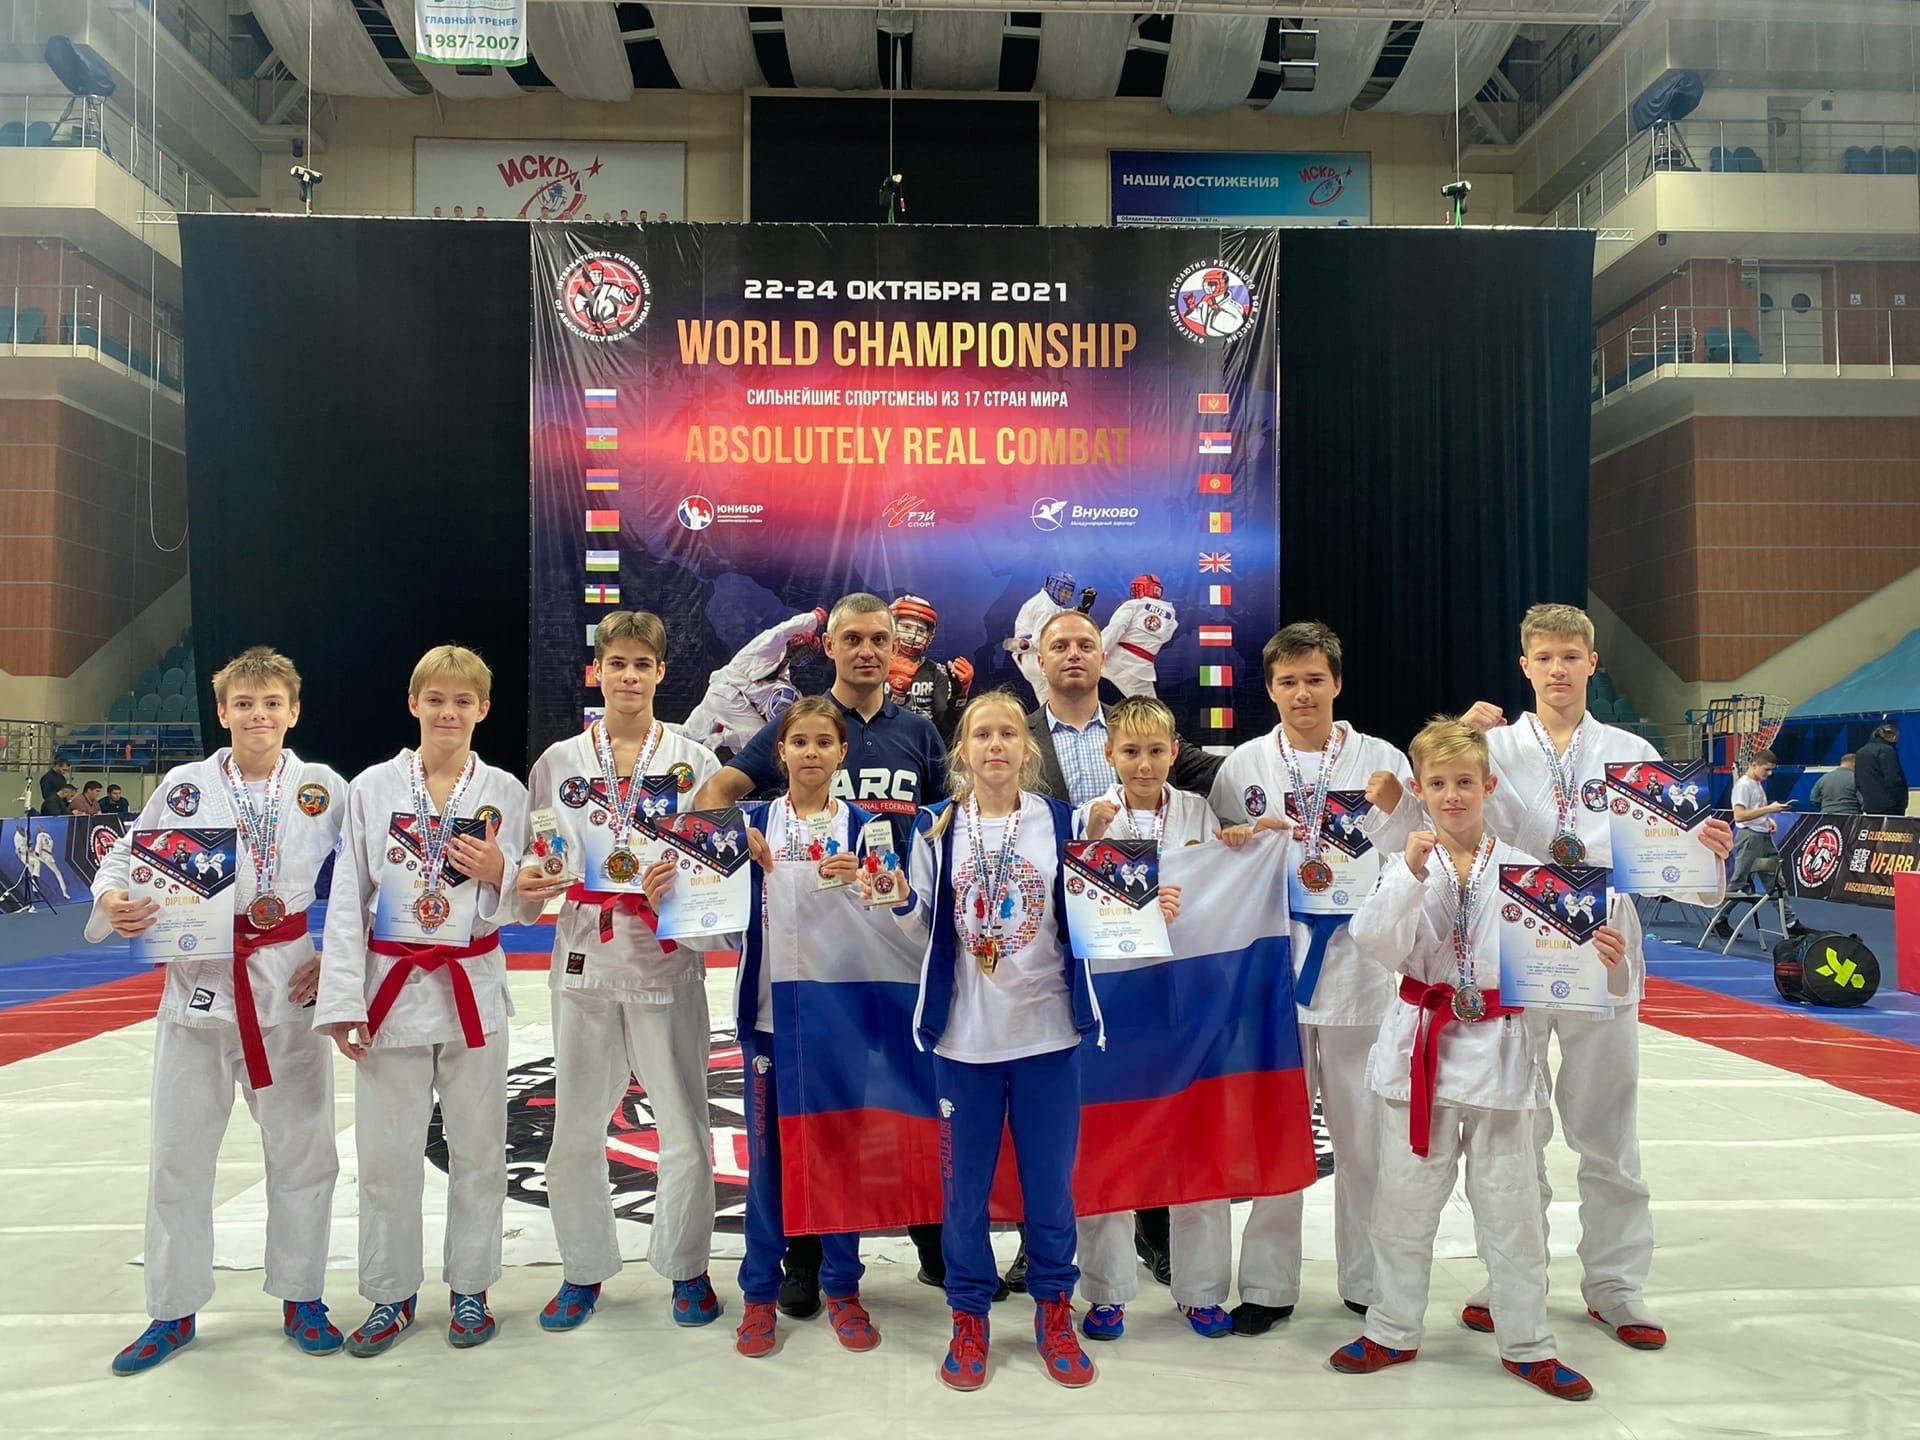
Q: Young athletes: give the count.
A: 9